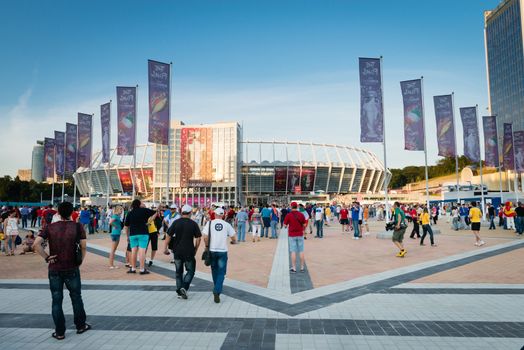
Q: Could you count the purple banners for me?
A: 14